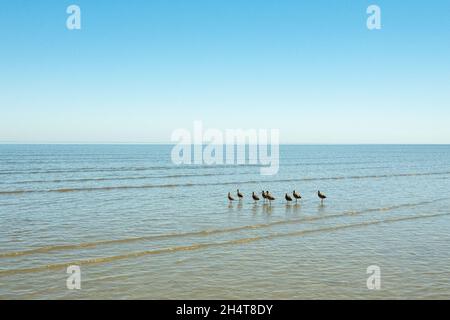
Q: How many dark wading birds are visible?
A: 8